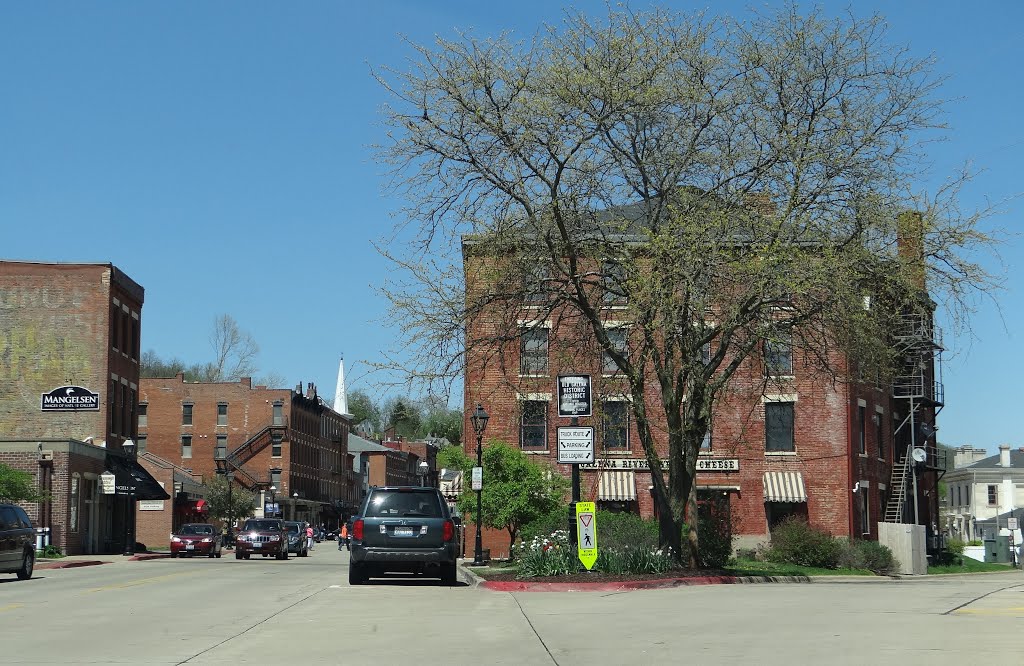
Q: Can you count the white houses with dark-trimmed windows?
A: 1